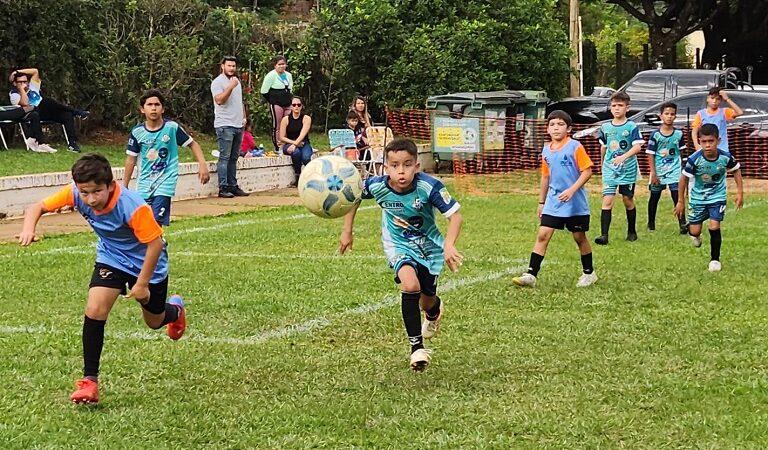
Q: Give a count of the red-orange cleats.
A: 2